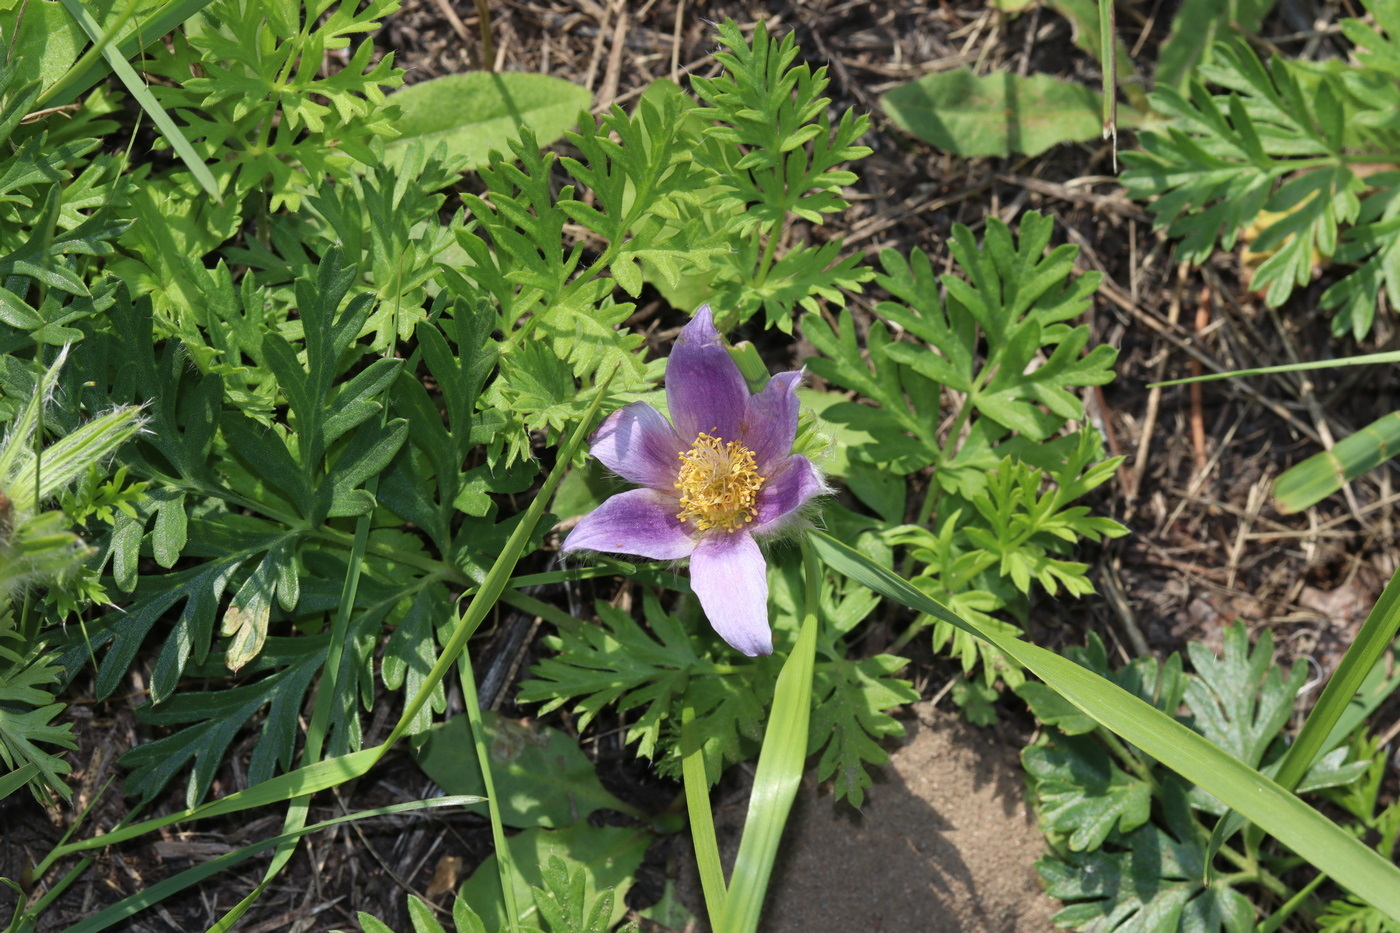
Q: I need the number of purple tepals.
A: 6